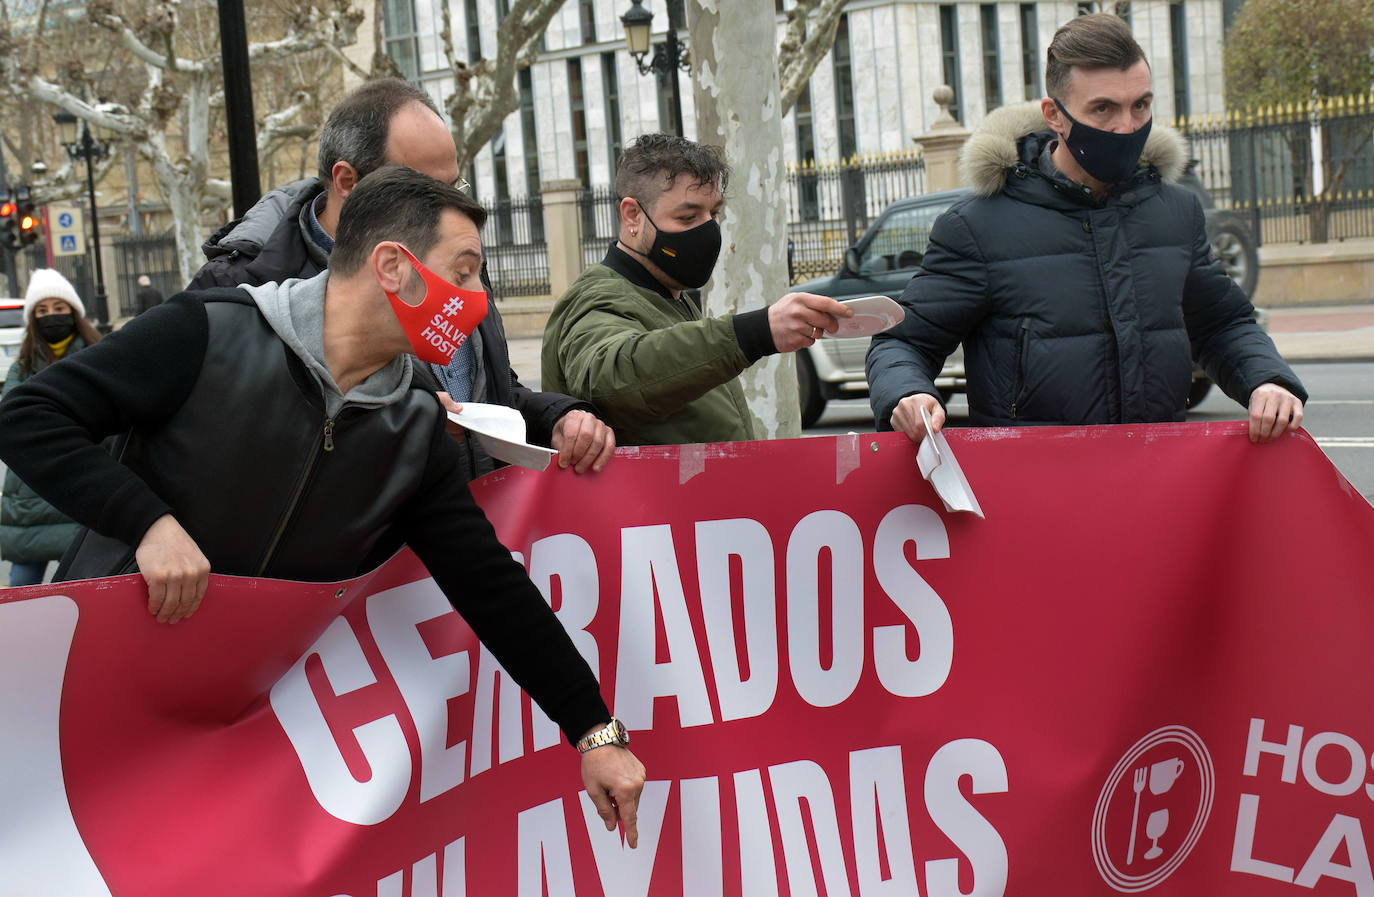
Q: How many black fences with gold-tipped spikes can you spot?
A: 2